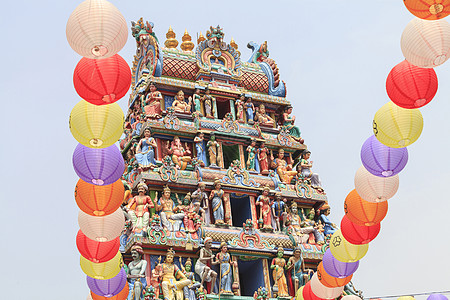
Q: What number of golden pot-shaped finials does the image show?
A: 4